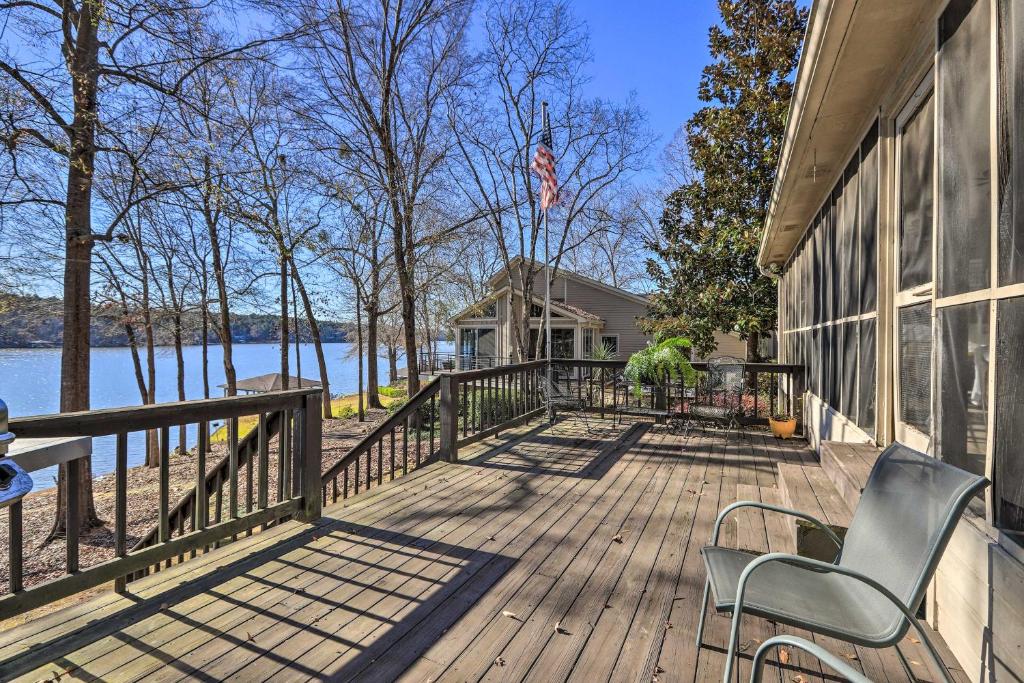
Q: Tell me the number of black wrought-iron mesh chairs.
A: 2